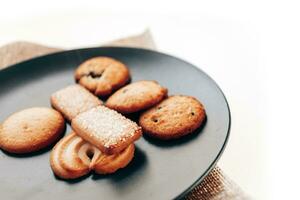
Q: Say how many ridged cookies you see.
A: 1